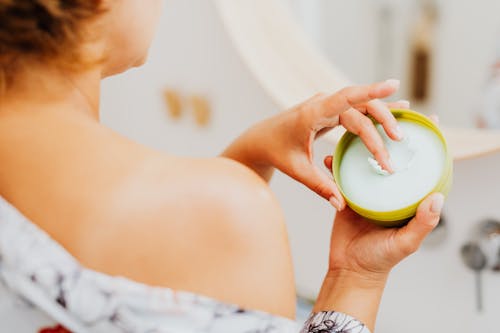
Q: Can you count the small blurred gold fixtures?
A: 2